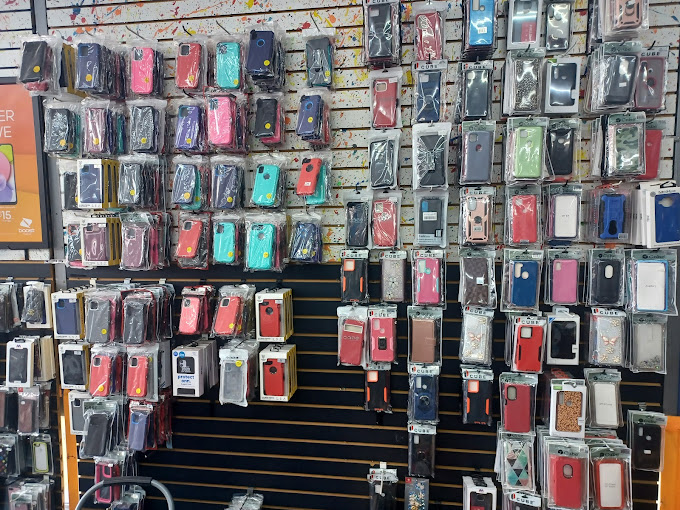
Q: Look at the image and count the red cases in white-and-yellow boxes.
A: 2